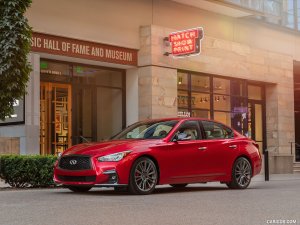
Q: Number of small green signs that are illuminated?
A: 2